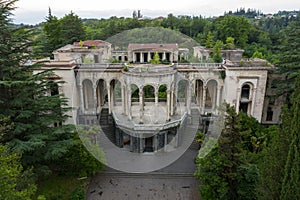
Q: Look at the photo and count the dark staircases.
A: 2